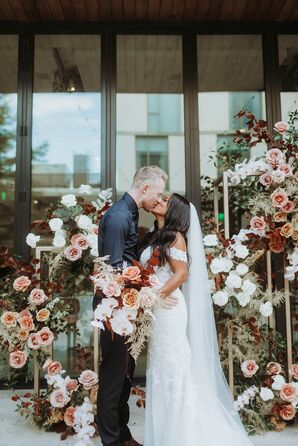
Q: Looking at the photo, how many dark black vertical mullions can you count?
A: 4